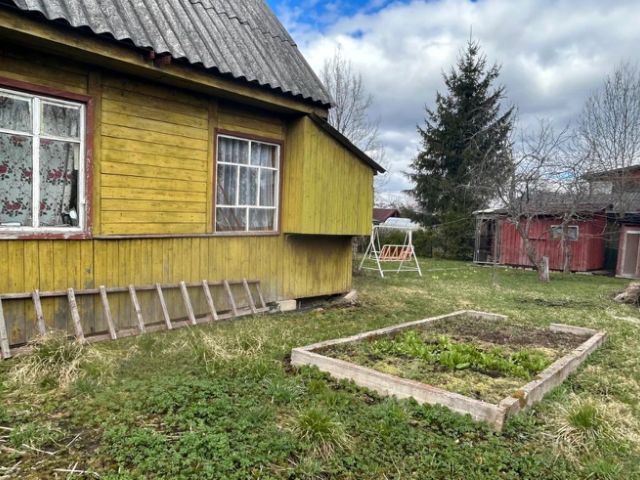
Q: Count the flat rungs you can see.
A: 11